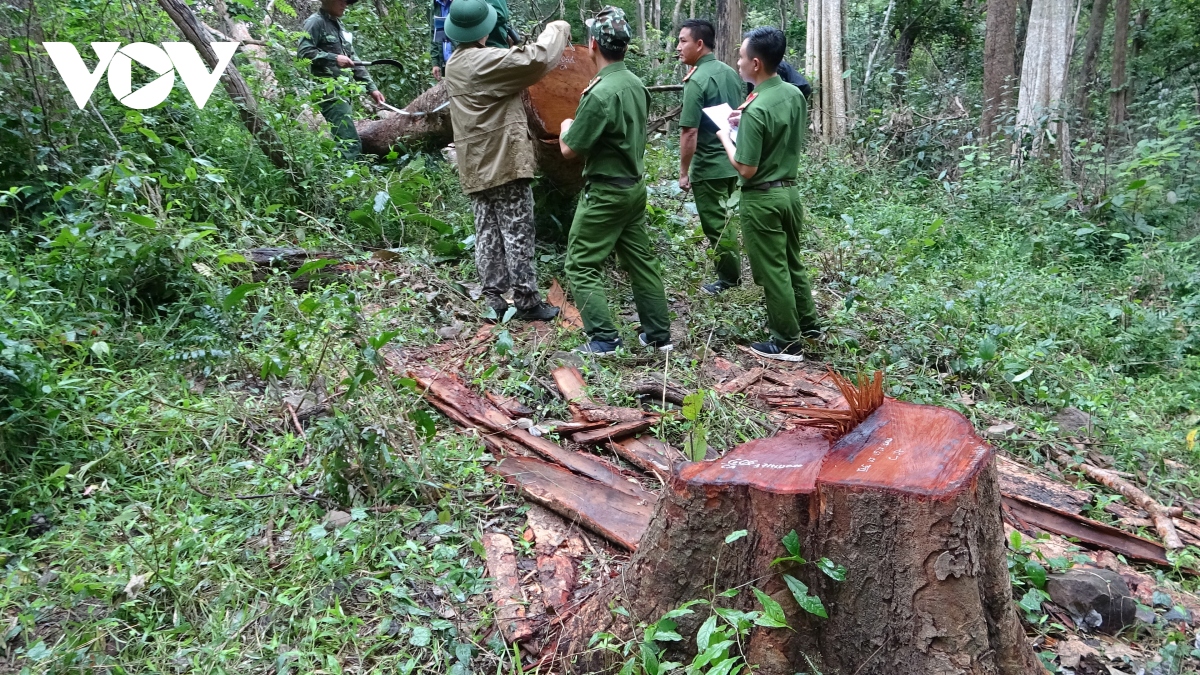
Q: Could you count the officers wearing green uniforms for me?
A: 3